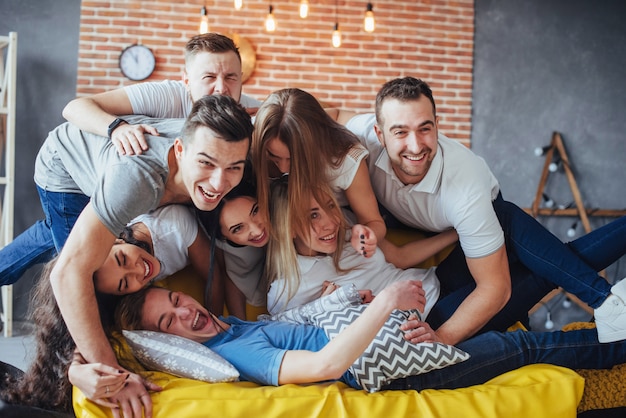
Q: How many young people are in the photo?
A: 8